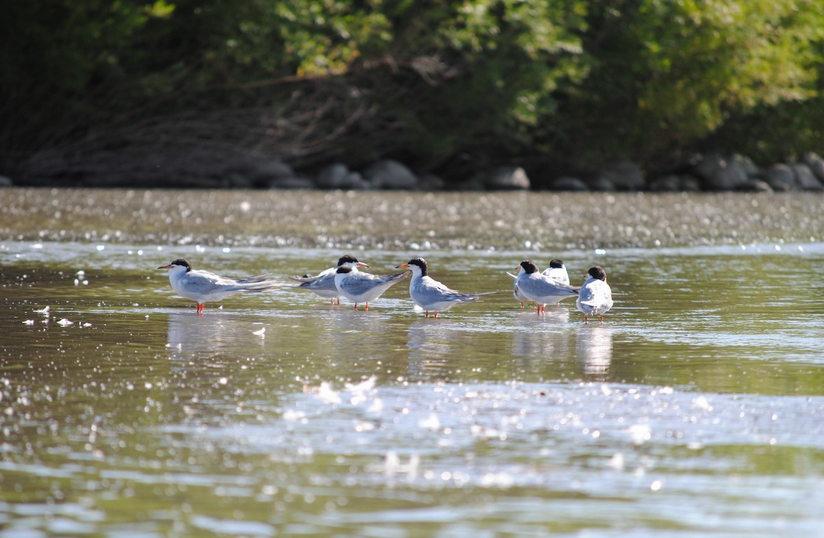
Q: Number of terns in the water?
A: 7